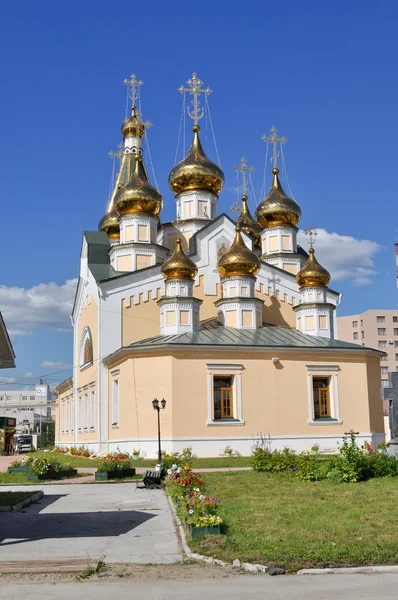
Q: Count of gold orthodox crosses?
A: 9